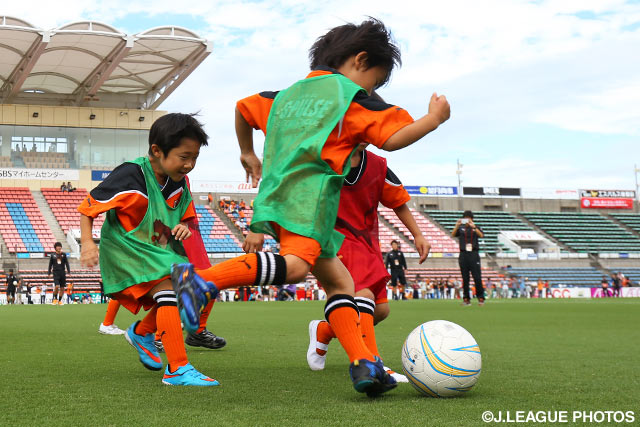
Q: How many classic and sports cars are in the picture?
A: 0